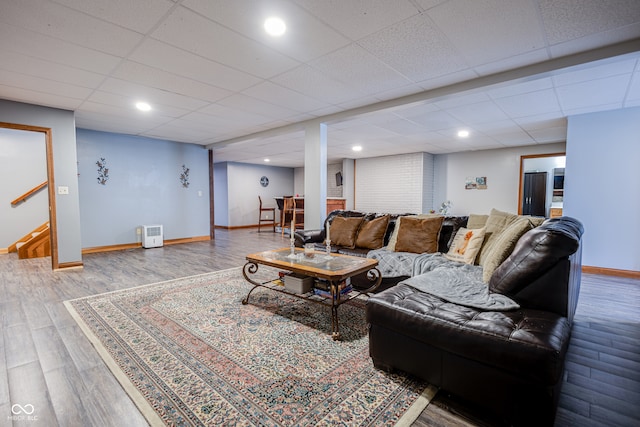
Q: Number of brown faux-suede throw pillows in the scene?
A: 3